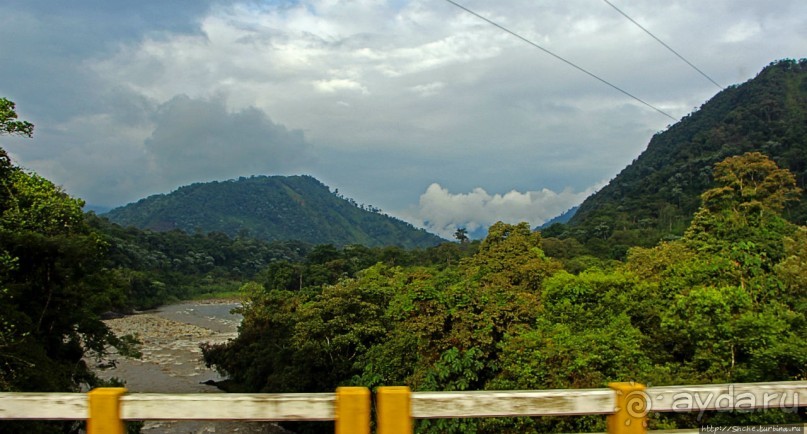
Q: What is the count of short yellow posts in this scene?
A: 4